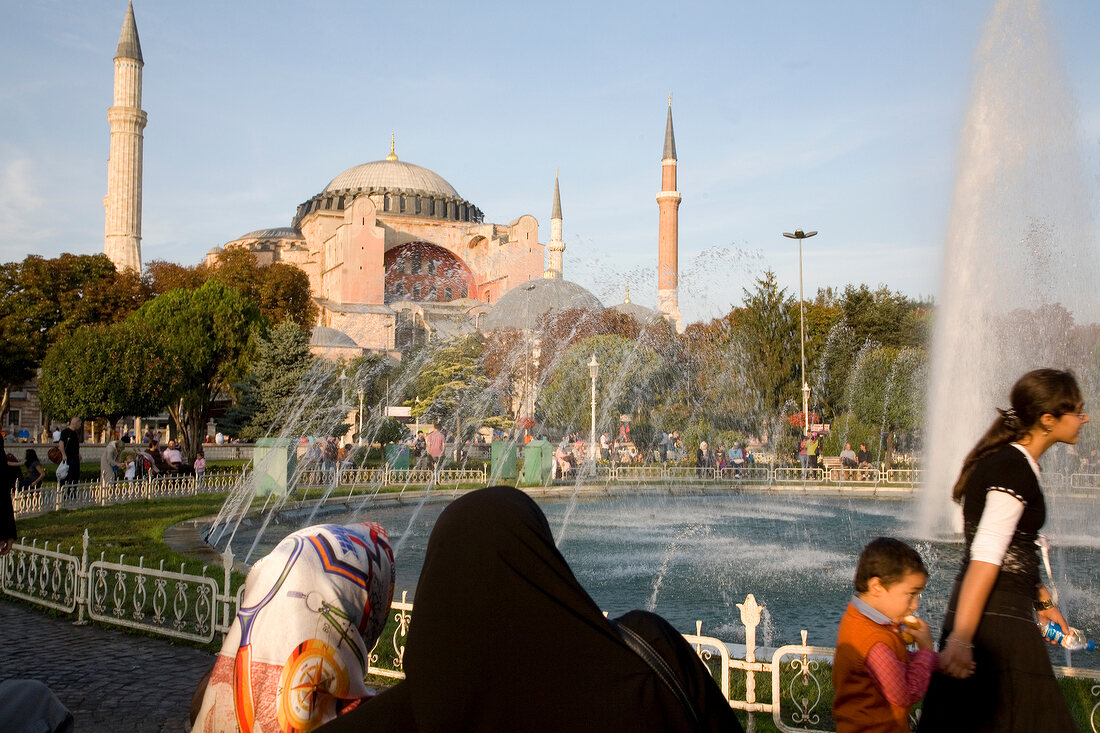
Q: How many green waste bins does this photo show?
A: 4